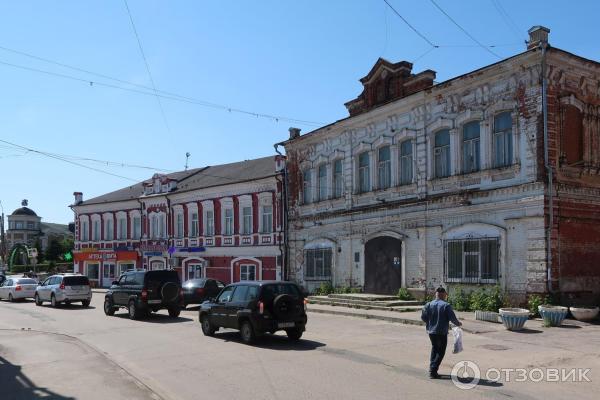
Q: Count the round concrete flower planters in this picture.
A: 3